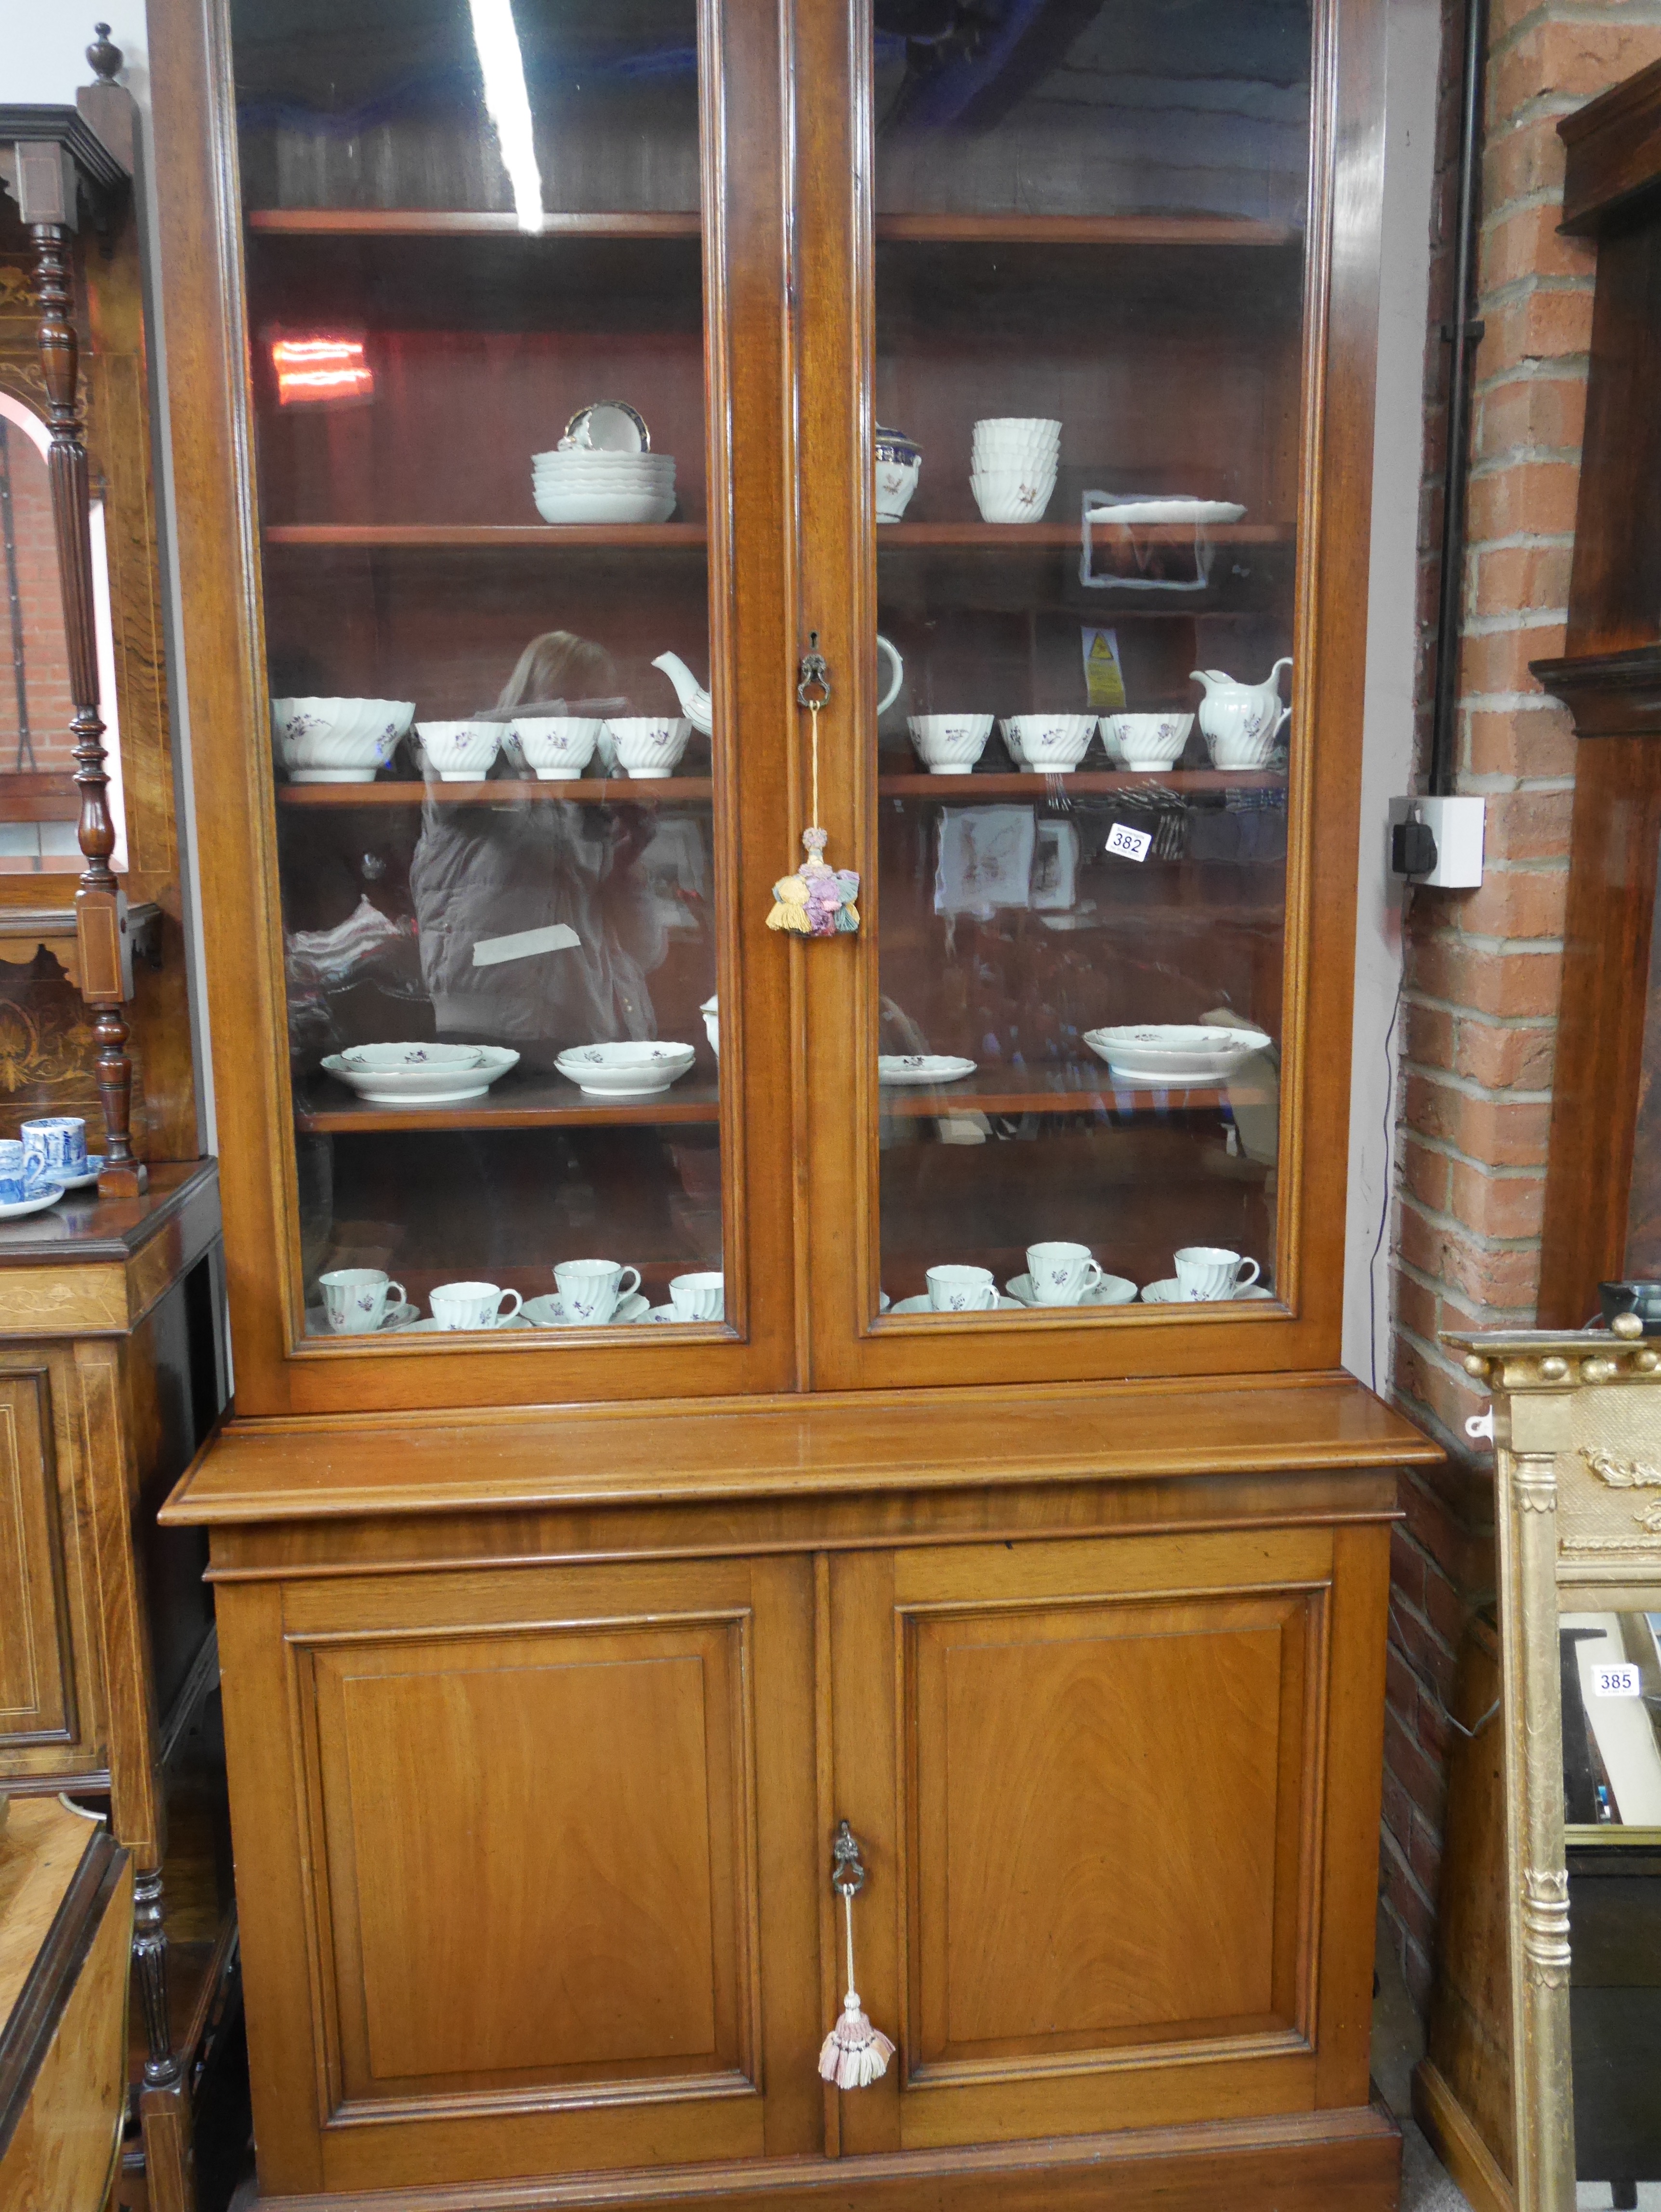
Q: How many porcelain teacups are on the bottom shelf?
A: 7